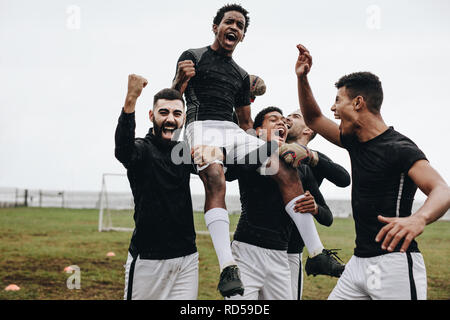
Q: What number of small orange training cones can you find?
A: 3